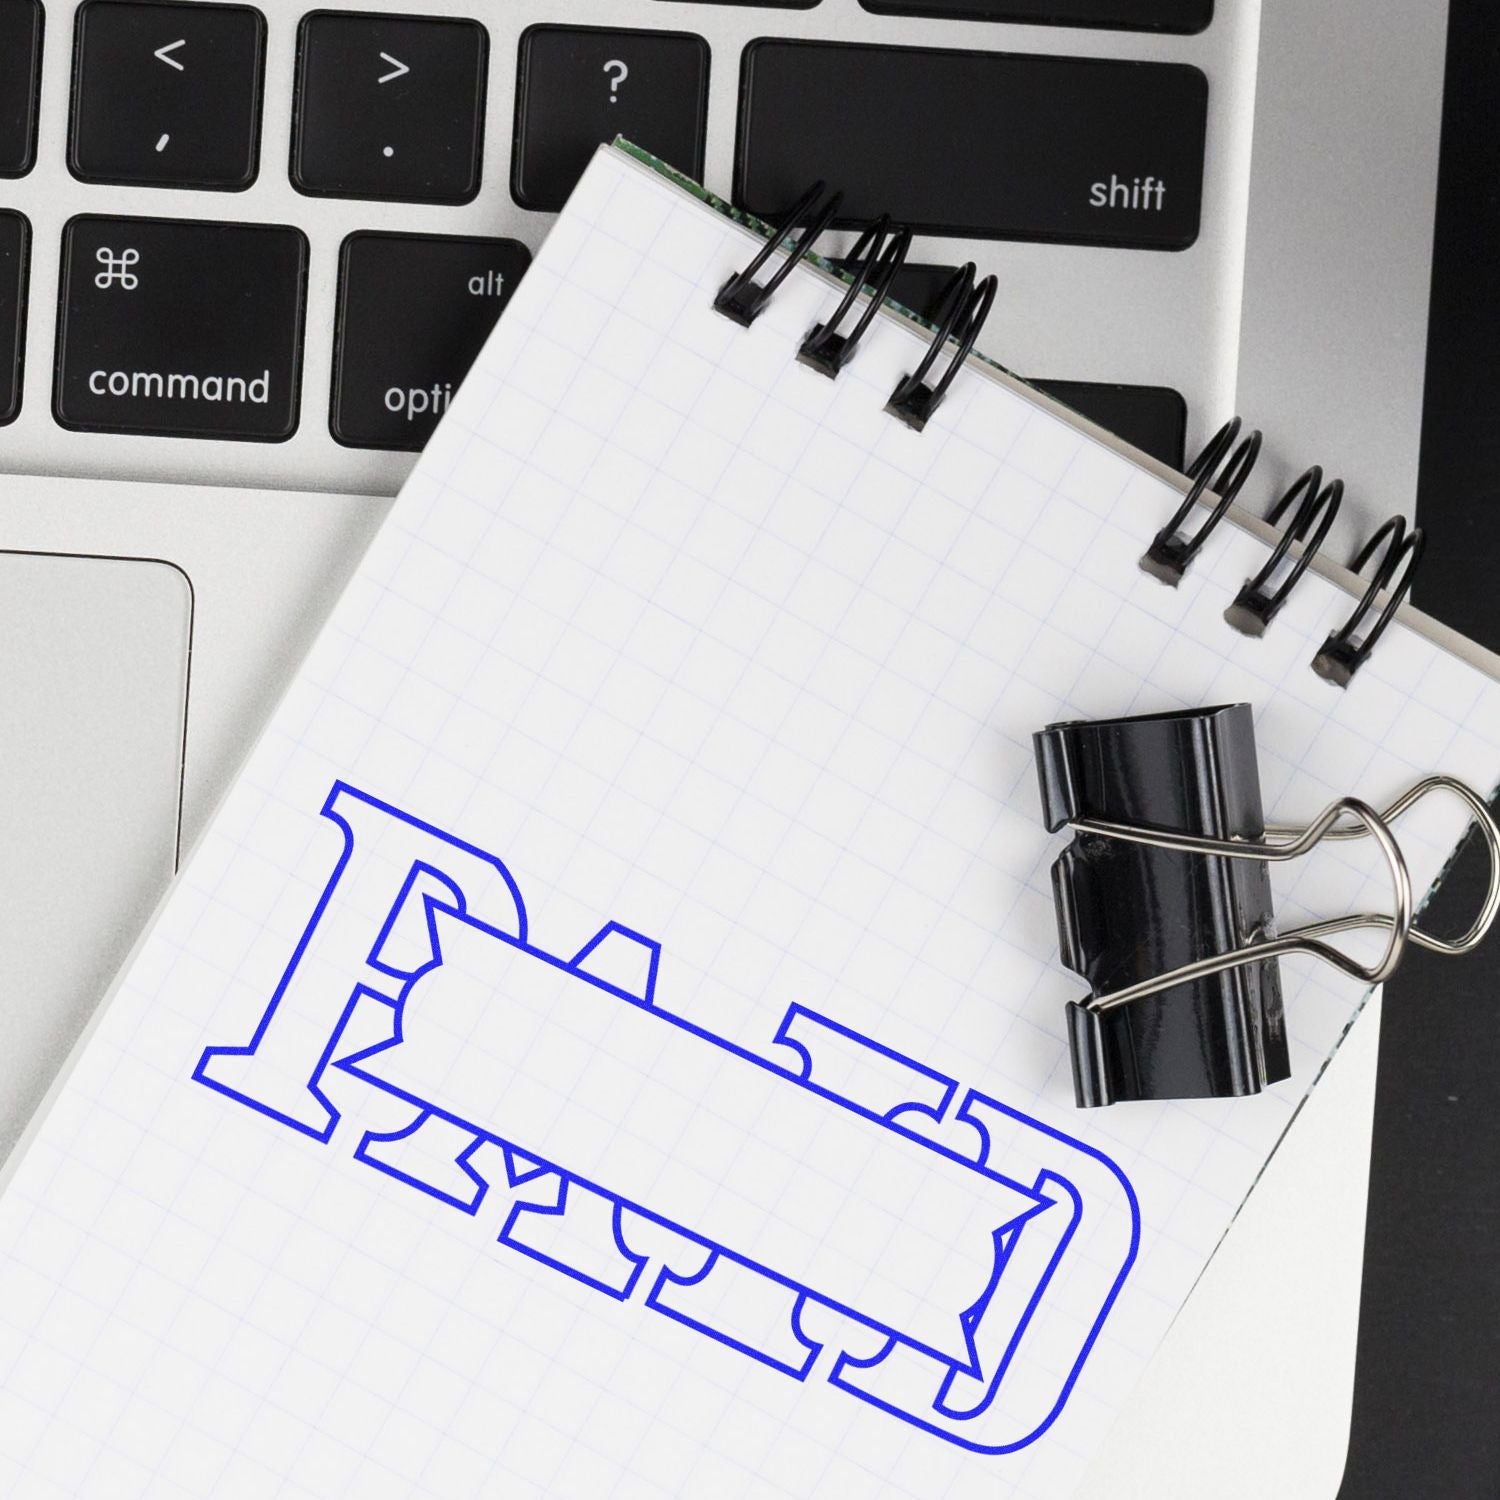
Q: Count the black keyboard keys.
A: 12